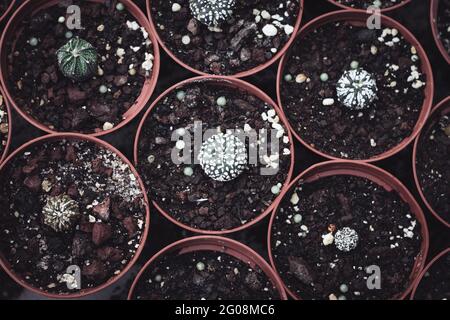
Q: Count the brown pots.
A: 13